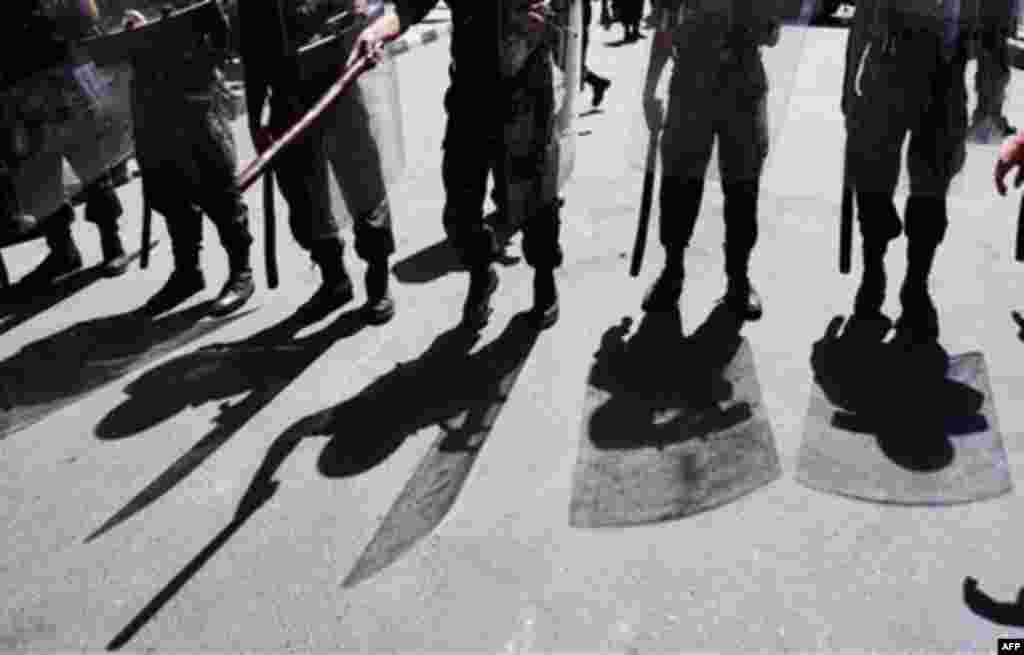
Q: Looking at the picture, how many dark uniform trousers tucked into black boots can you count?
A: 6